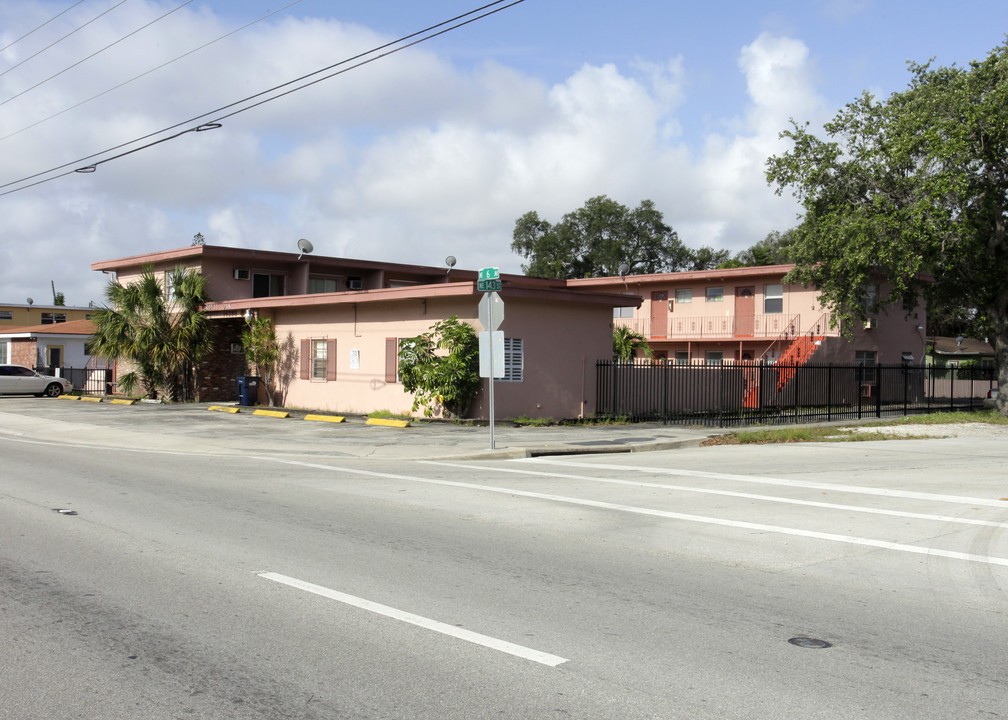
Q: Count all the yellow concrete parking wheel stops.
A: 7